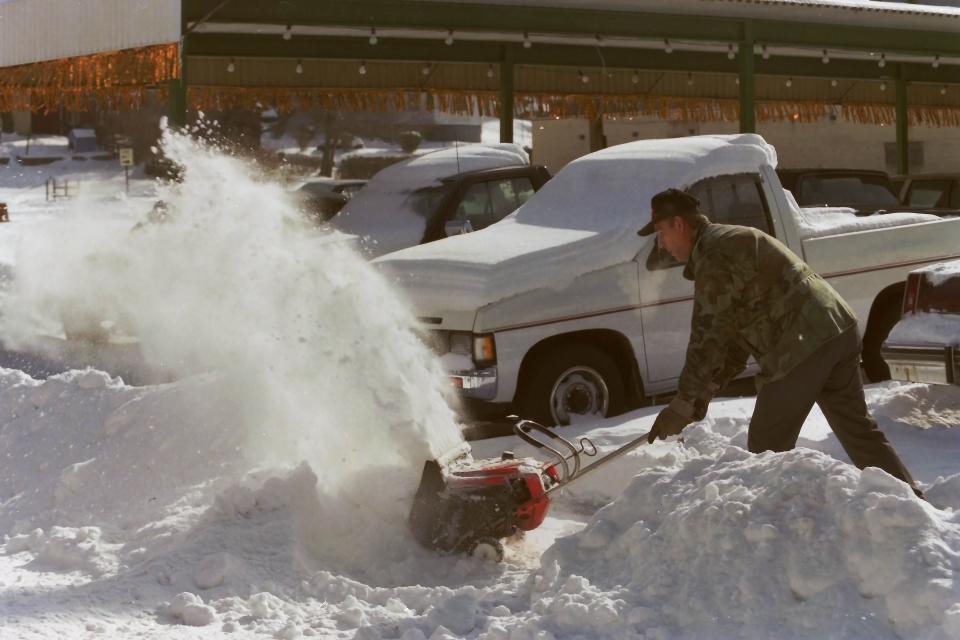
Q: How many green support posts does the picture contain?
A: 4